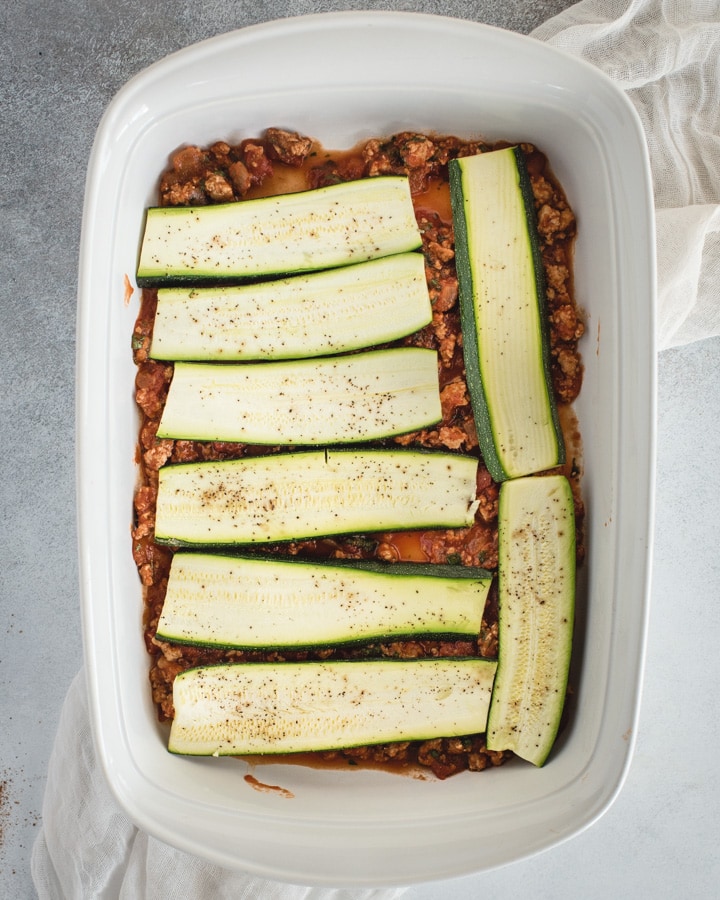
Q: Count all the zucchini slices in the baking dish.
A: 8